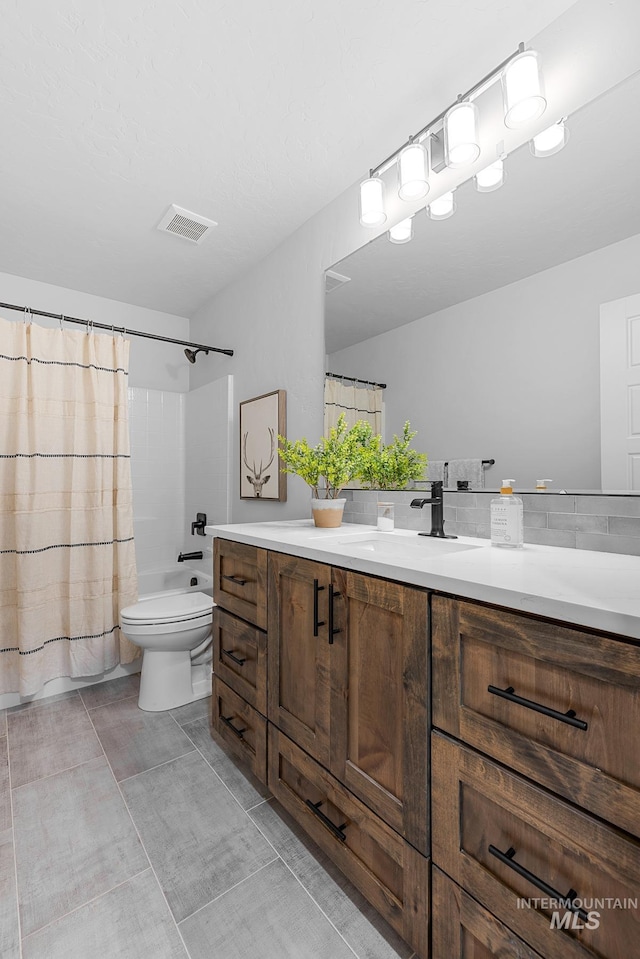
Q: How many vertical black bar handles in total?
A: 2